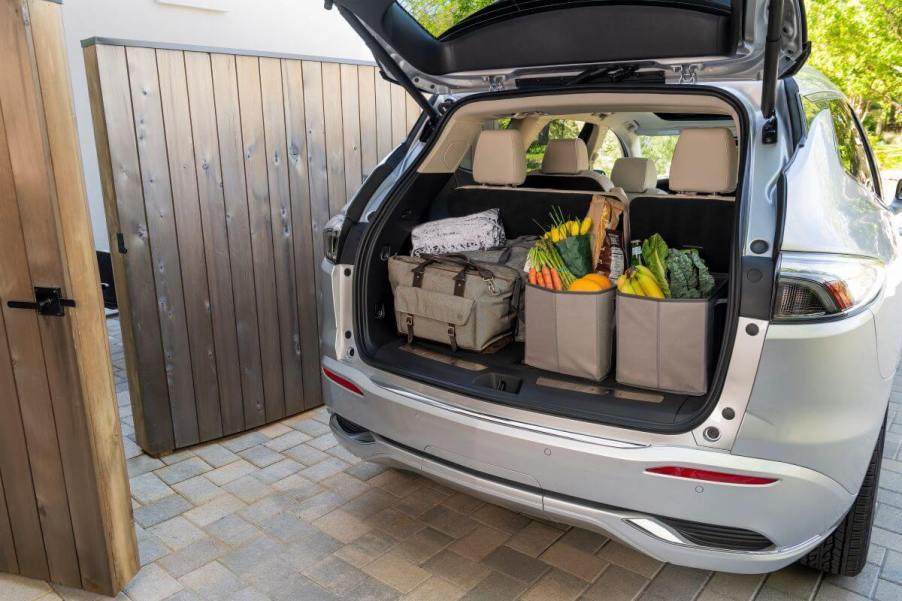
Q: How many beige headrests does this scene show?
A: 4